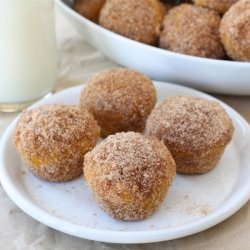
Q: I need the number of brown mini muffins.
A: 9